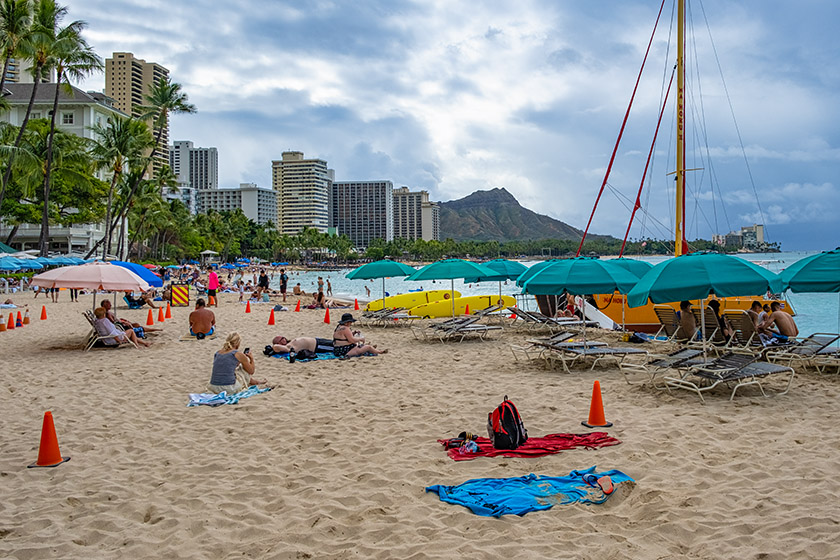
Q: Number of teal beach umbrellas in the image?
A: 8